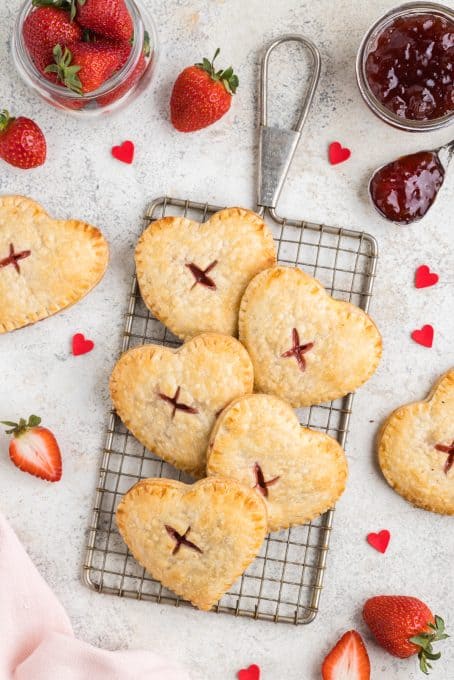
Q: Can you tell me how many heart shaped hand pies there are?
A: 7